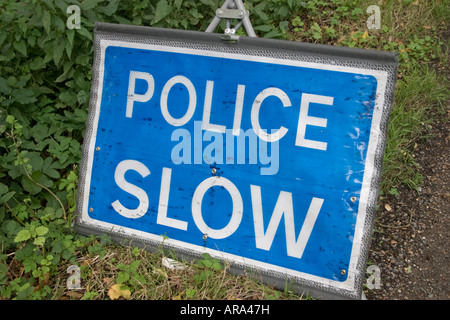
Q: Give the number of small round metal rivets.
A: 6